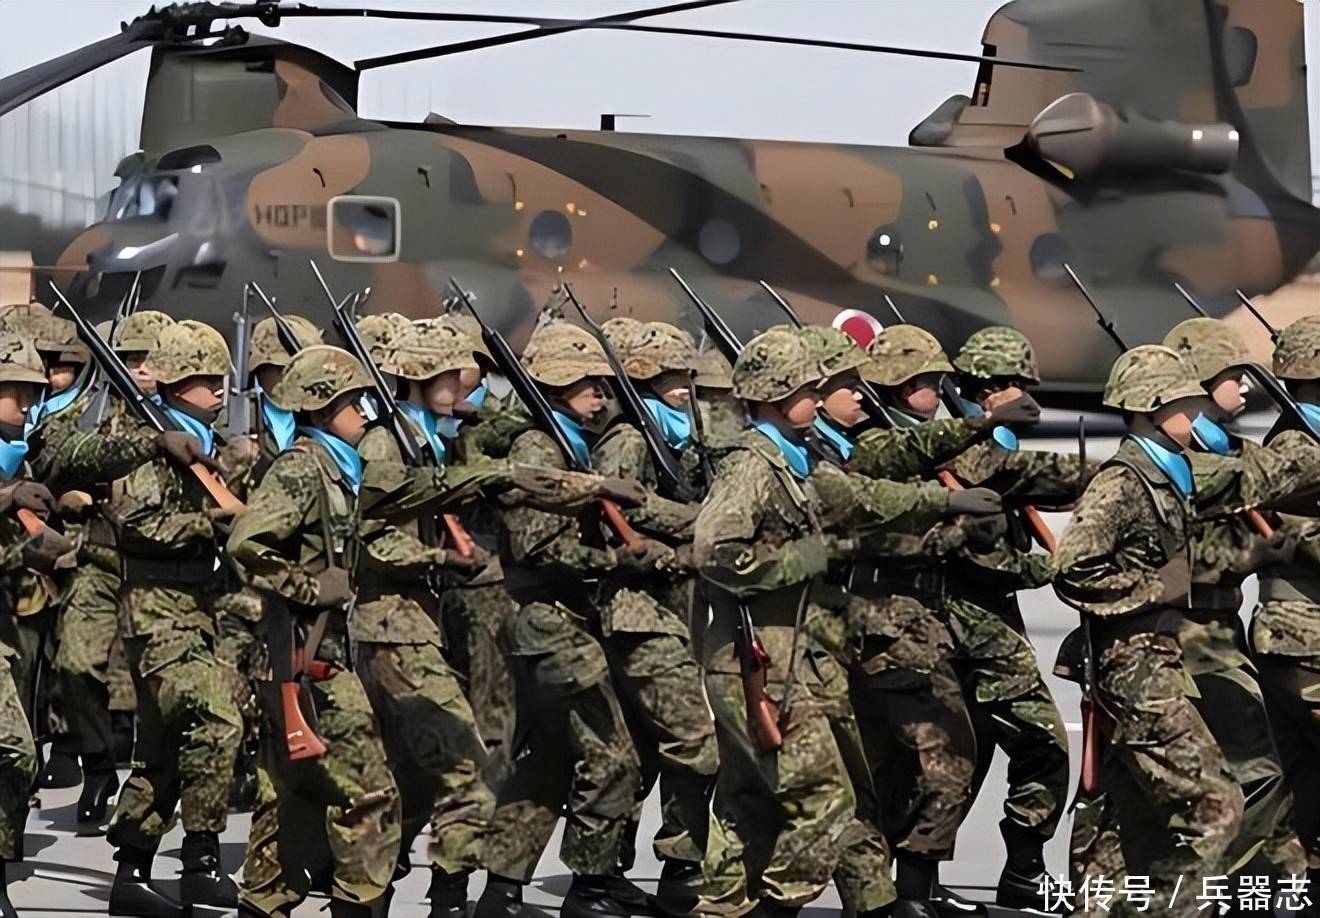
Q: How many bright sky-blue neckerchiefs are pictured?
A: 15